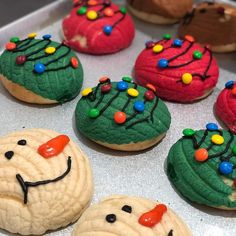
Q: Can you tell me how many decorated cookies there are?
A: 10